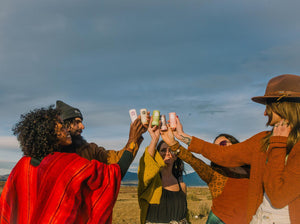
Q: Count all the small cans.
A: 5